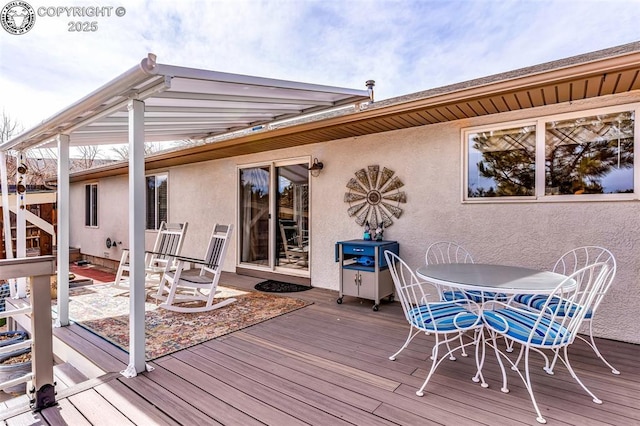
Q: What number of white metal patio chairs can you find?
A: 4